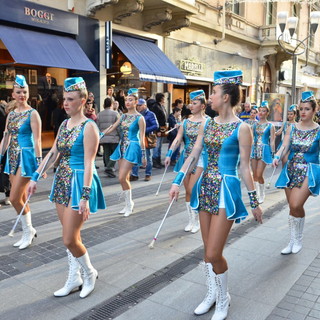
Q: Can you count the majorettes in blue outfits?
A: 9